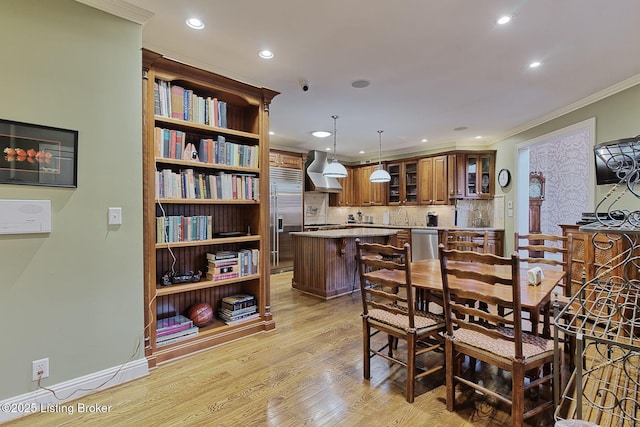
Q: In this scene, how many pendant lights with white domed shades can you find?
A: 2